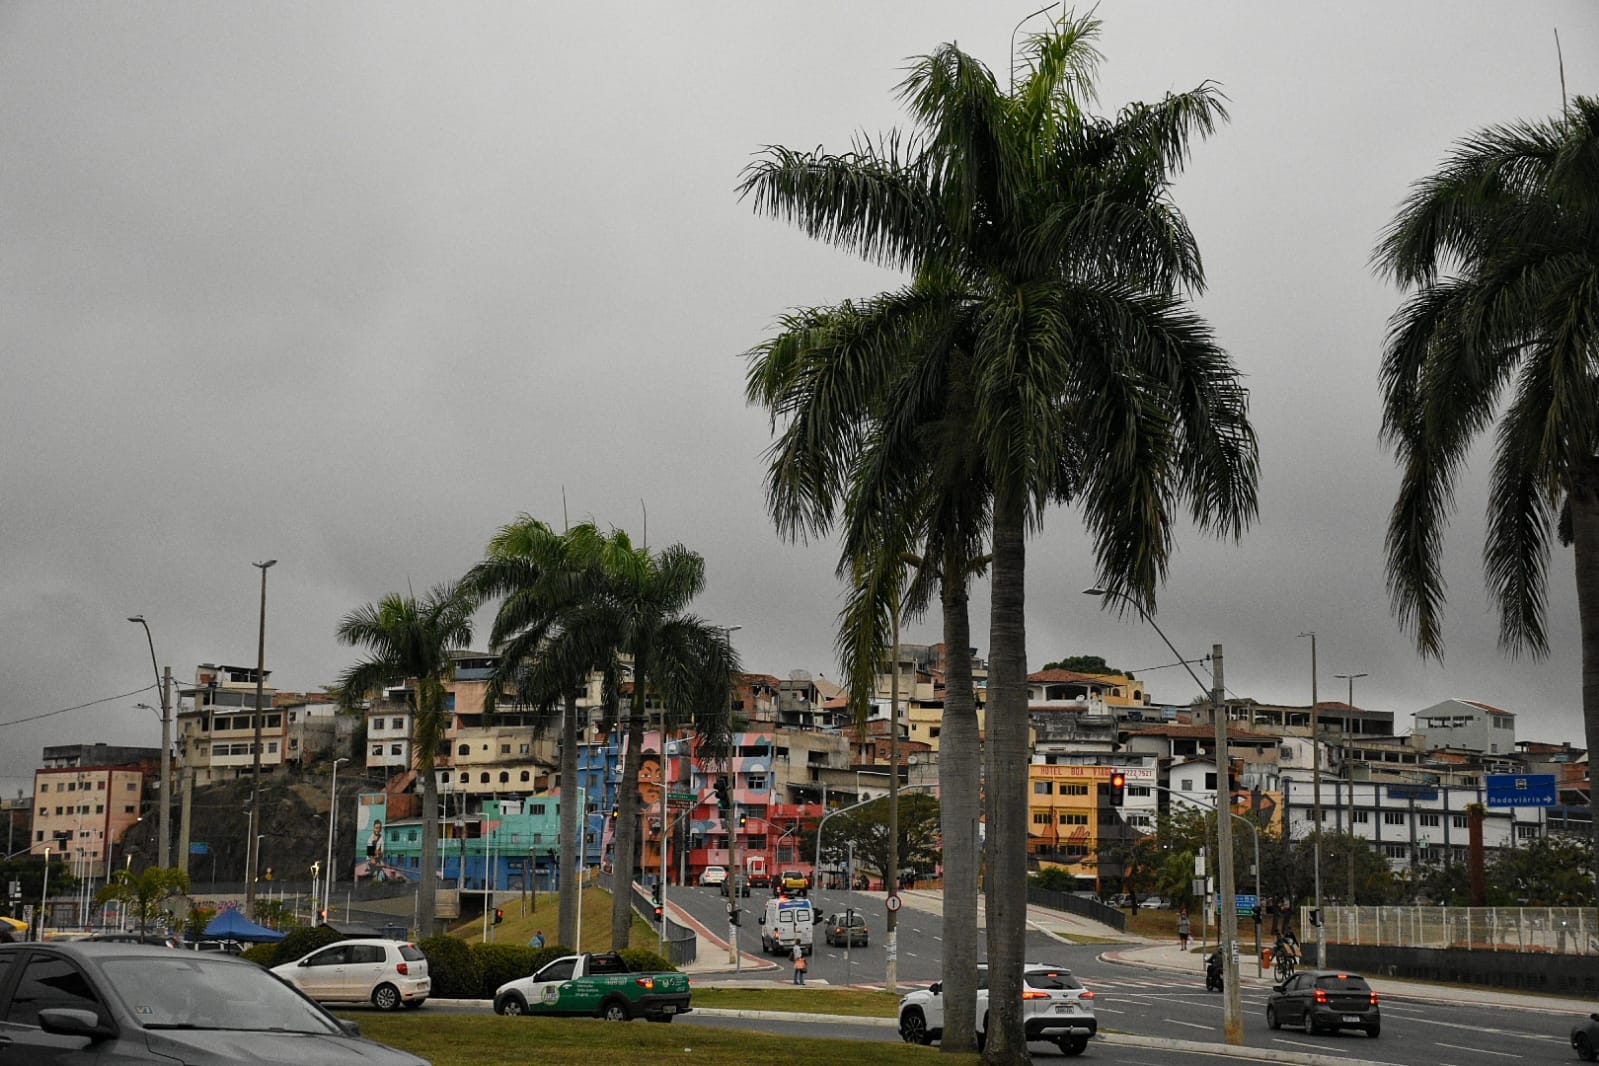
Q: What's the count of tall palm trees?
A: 6